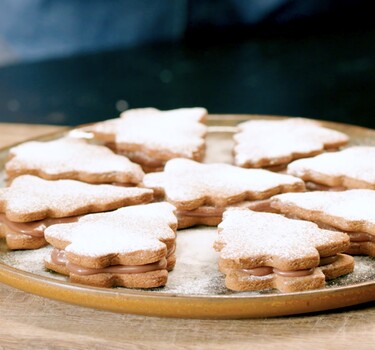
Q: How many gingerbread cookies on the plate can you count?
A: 9